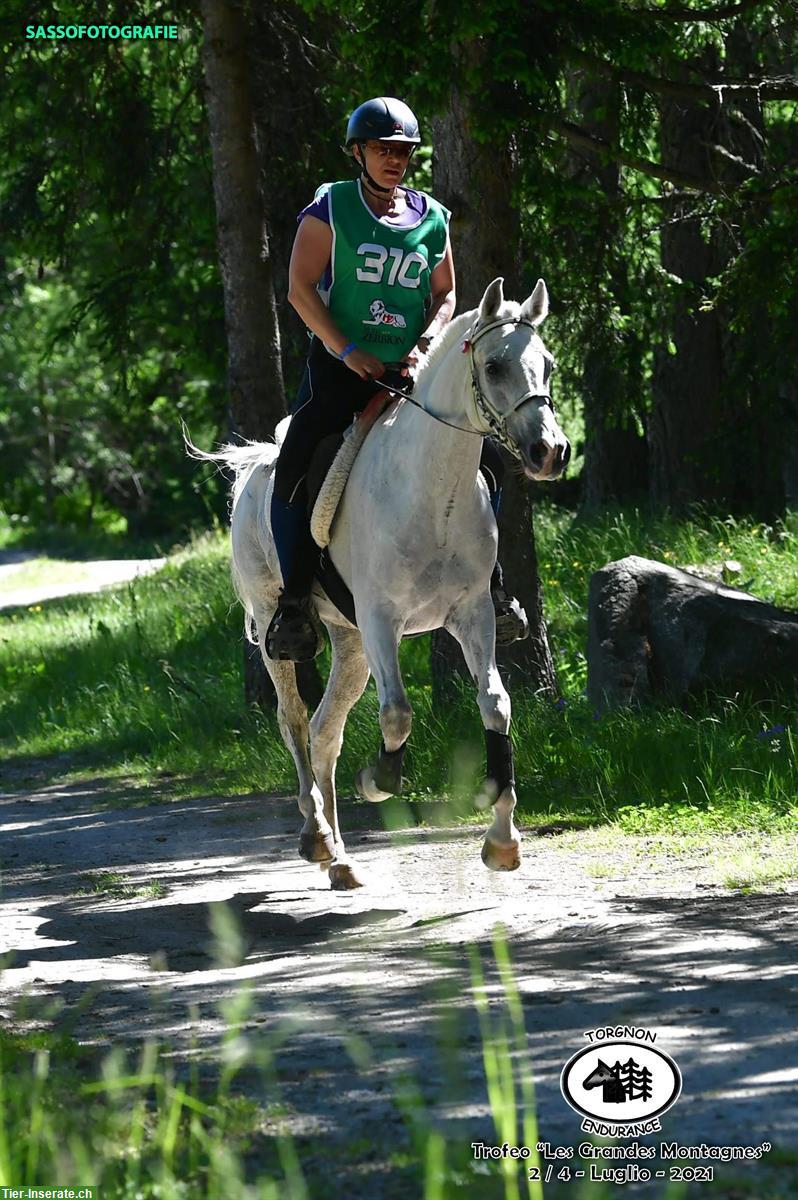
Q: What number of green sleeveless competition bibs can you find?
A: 1